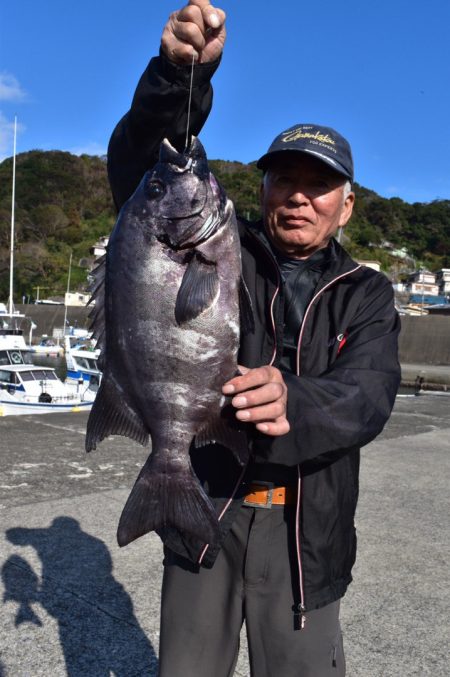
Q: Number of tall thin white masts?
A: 2